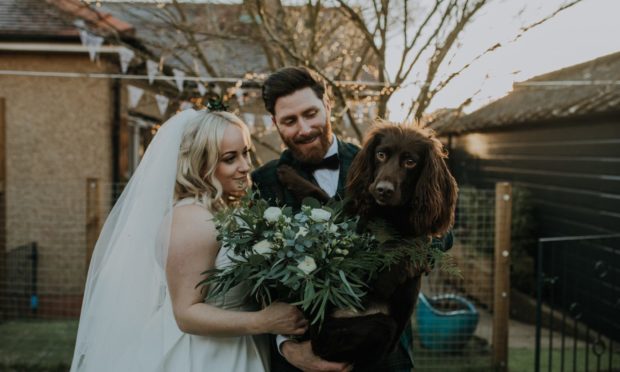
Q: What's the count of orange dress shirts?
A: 0